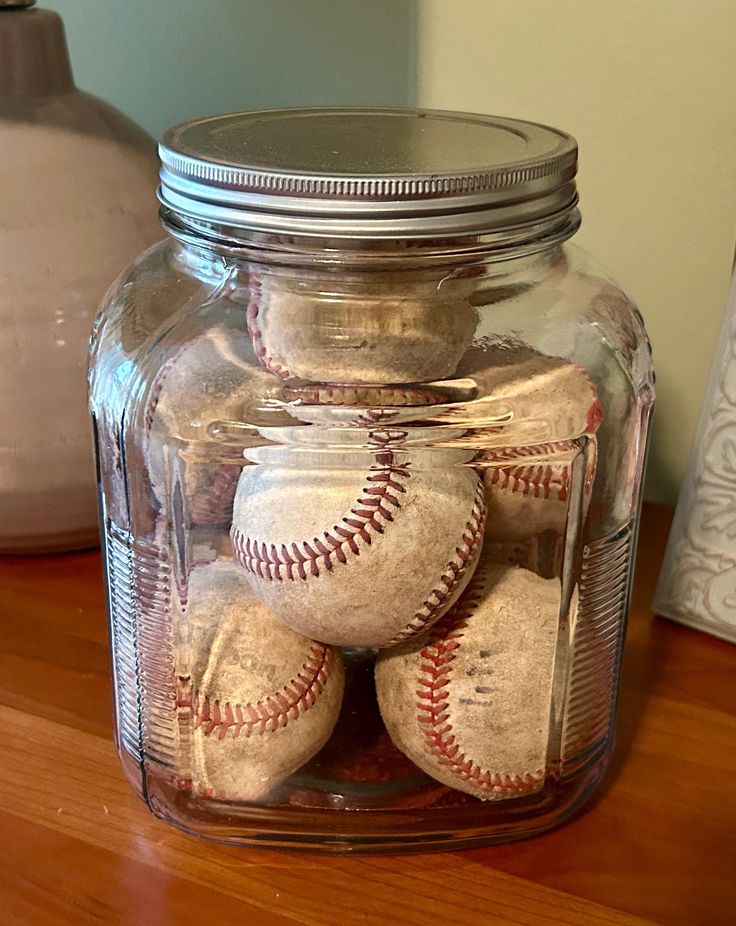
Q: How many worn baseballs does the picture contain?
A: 6